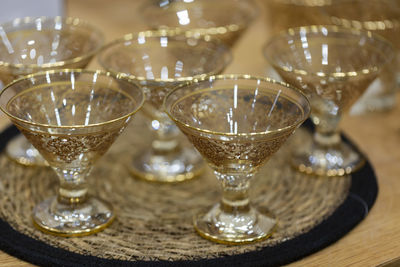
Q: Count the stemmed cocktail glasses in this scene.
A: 6